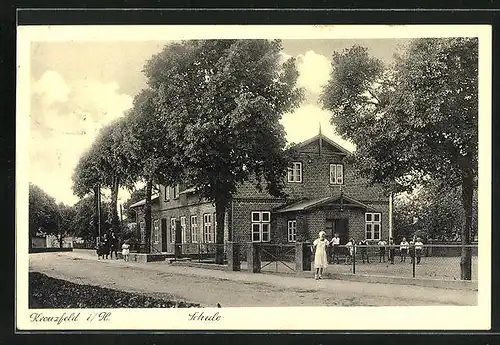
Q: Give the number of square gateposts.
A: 3